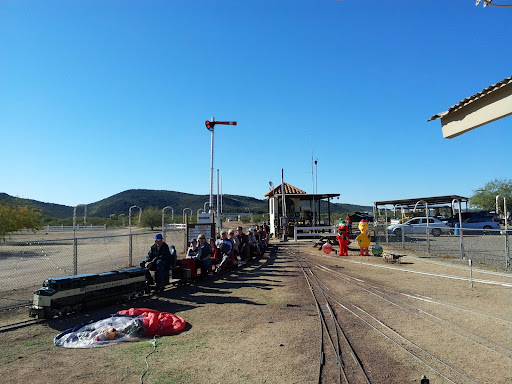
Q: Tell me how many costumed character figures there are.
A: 2